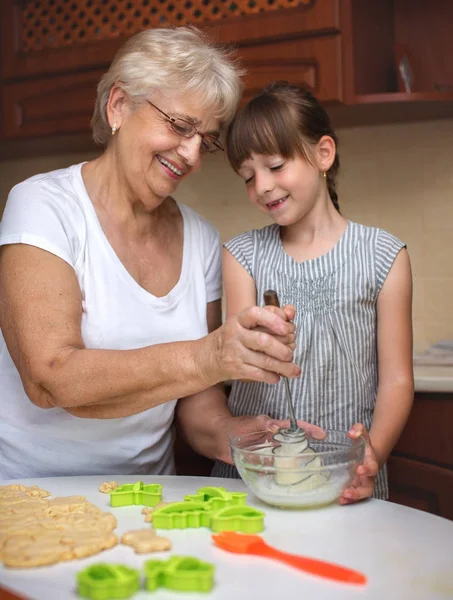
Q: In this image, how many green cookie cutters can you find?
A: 6